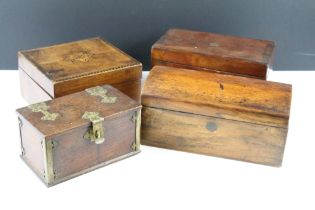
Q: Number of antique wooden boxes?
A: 4